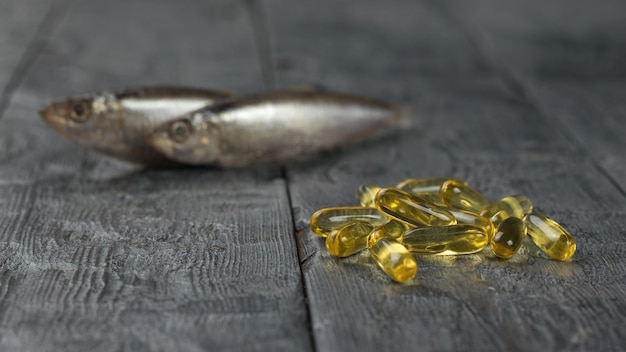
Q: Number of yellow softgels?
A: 13